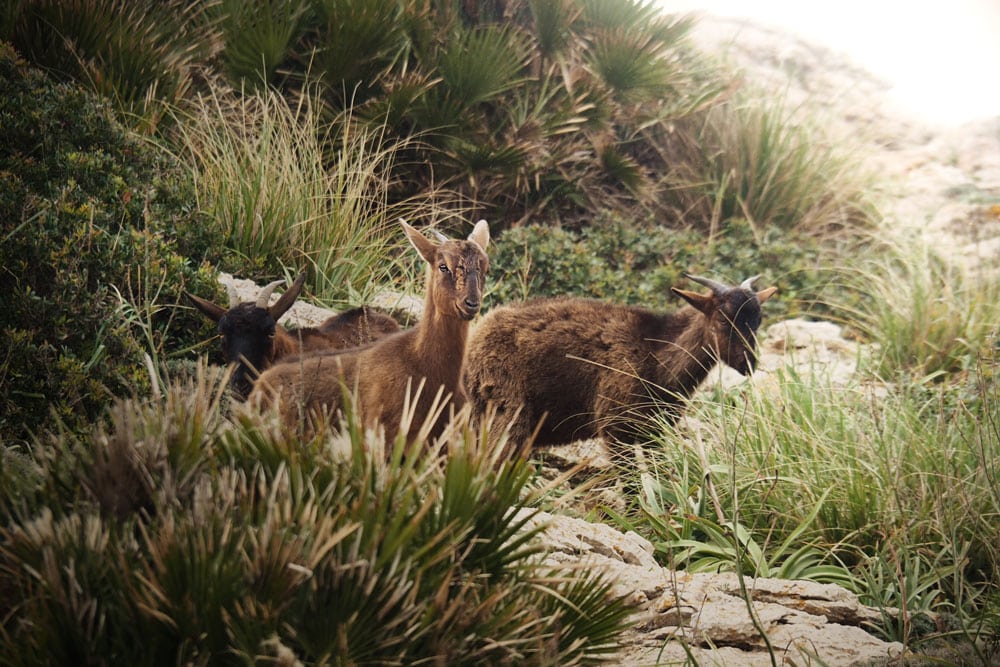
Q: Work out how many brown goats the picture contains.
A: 3